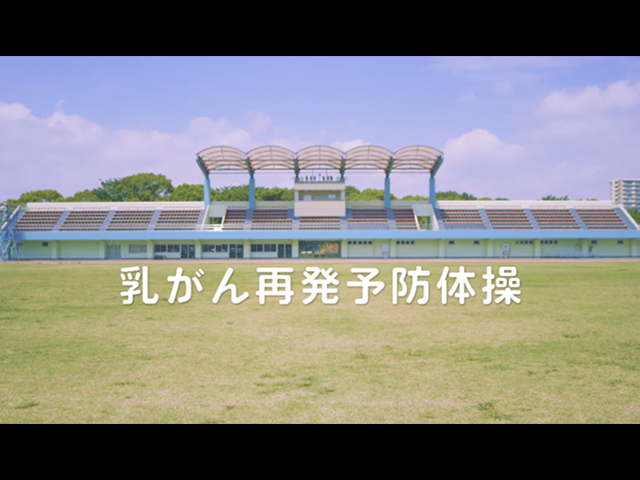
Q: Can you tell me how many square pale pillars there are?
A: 13